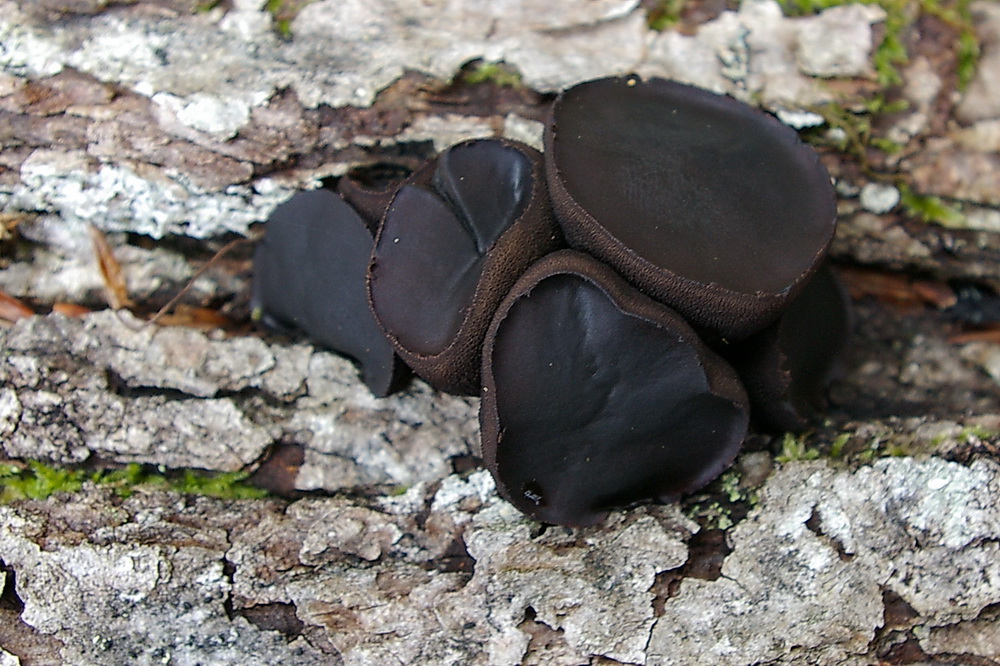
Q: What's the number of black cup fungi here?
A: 6